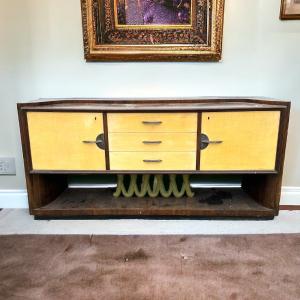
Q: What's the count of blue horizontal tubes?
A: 0